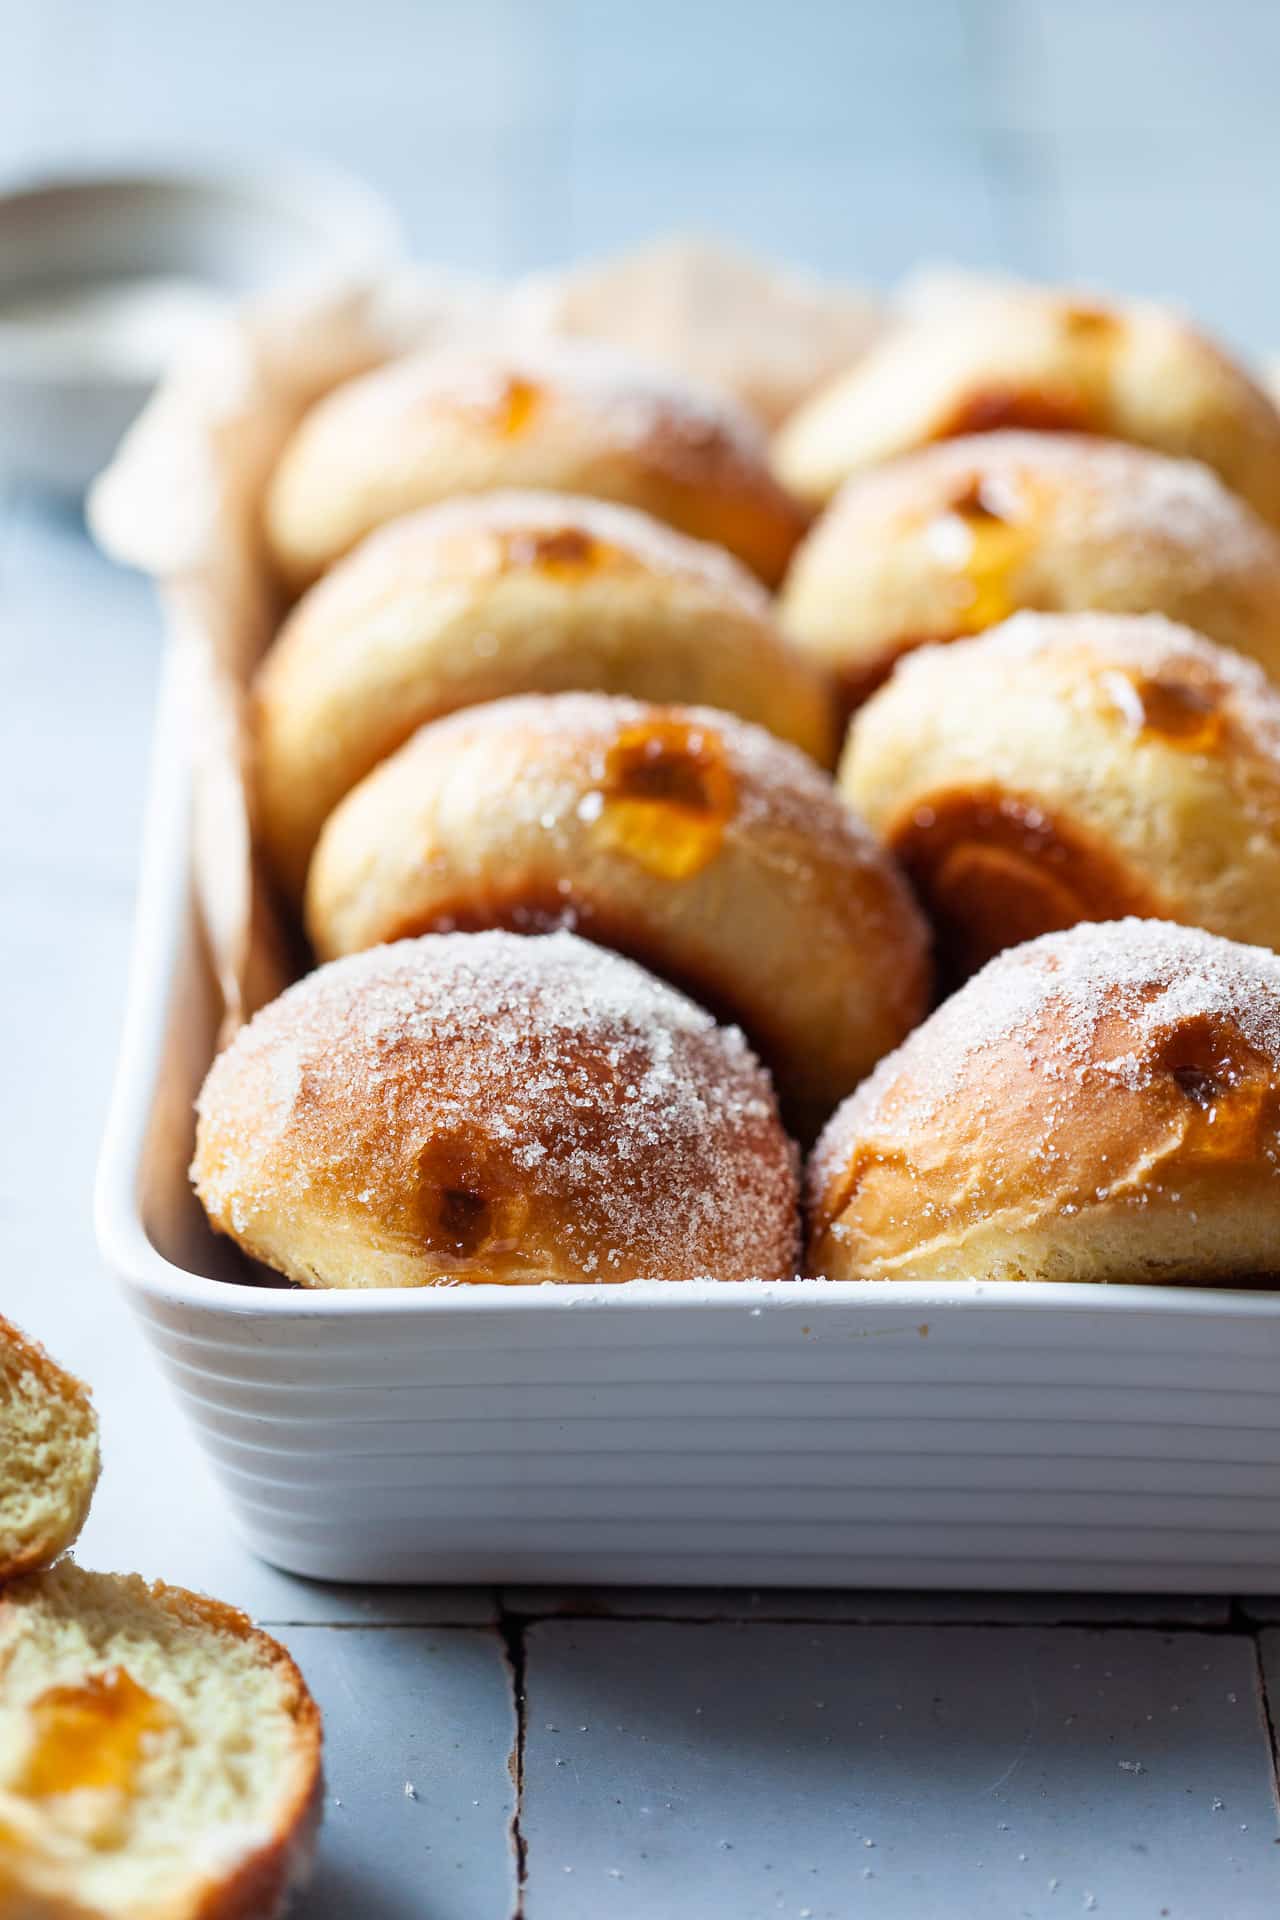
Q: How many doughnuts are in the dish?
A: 8